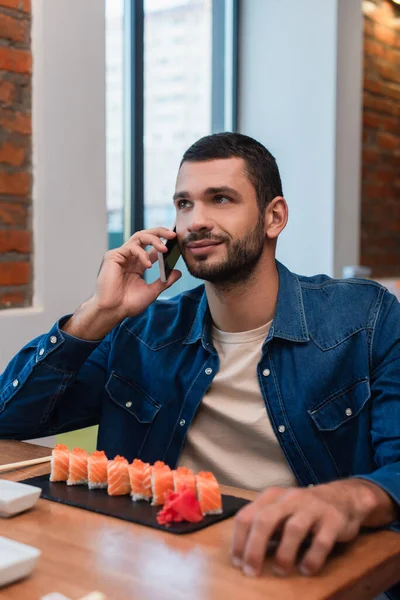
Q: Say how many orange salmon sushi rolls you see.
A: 8